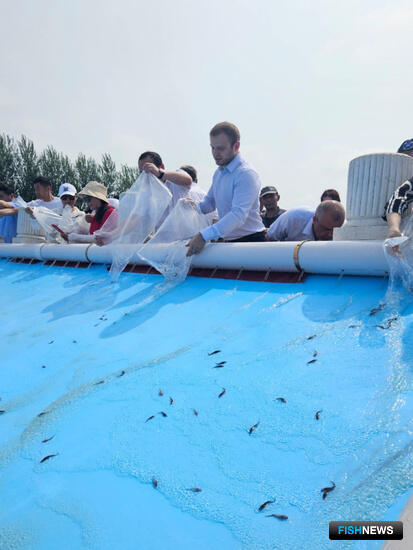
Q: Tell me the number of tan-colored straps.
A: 2